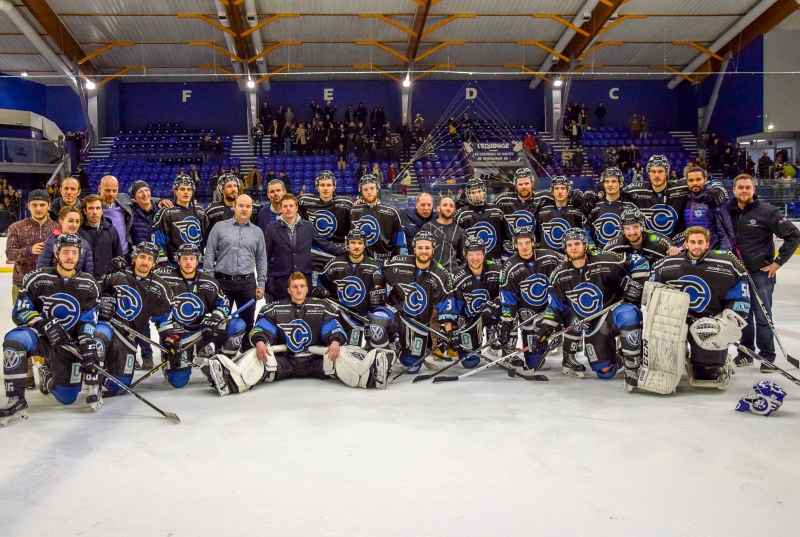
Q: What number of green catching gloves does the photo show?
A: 0